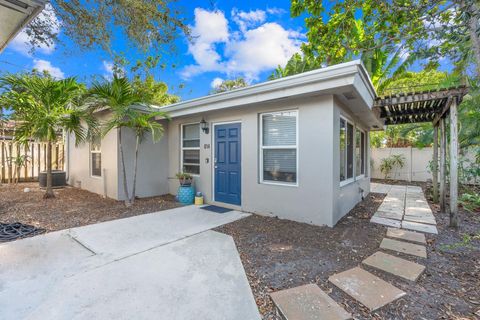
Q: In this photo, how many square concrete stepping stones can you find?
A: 5